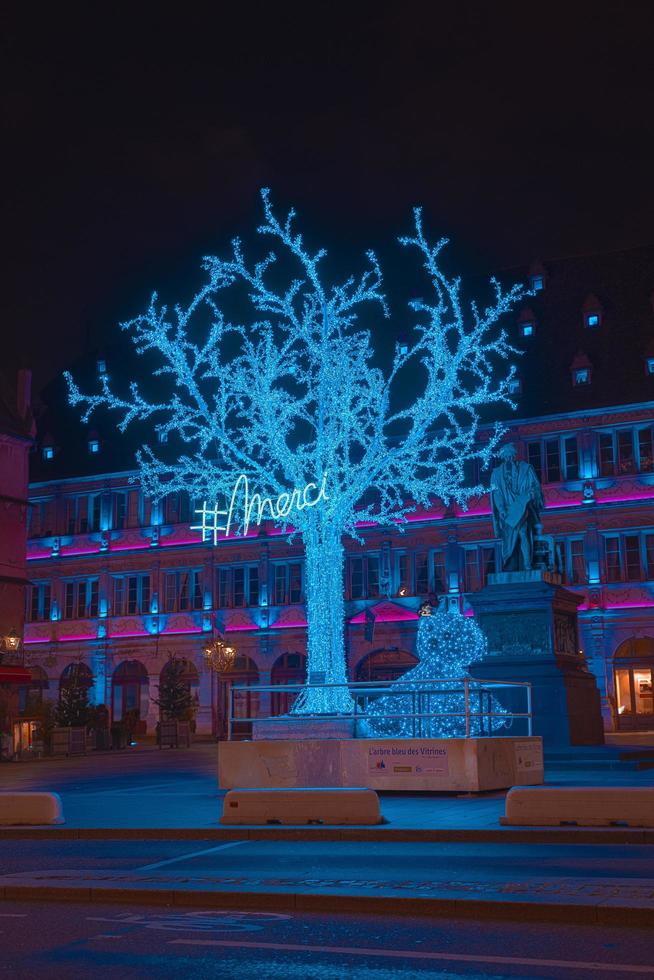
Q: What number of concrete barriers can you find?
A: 3